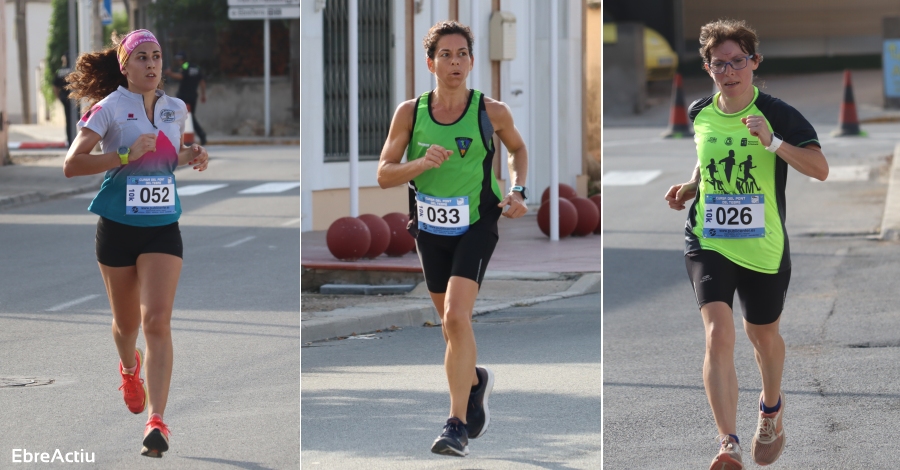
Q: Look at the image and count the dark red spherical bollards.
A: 7